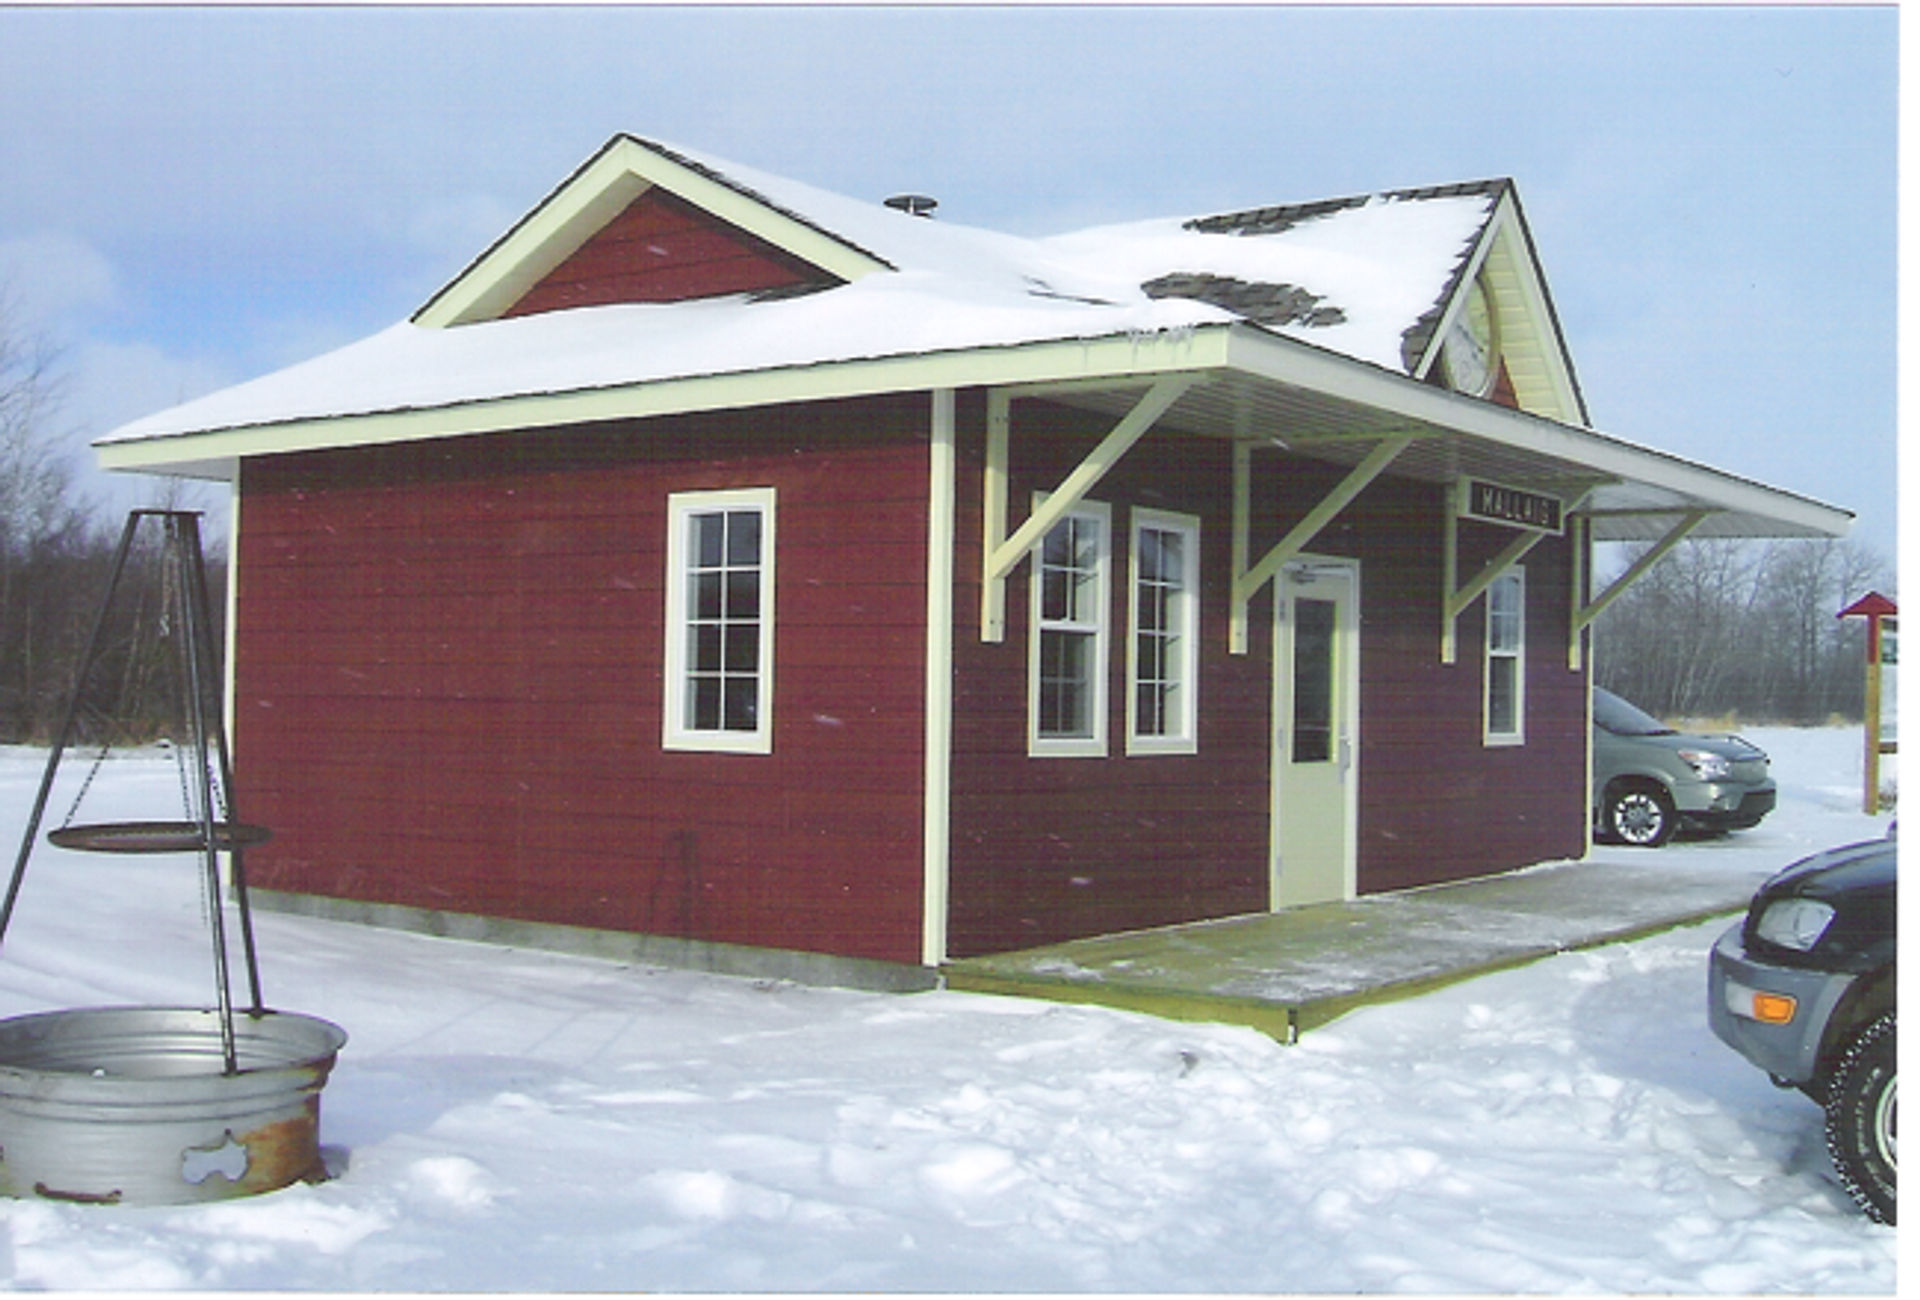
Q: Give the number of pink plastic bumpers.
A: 0